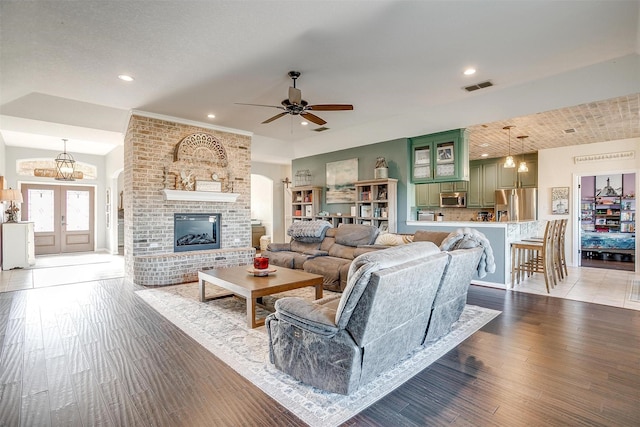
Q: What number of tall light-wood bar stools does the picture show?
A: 3